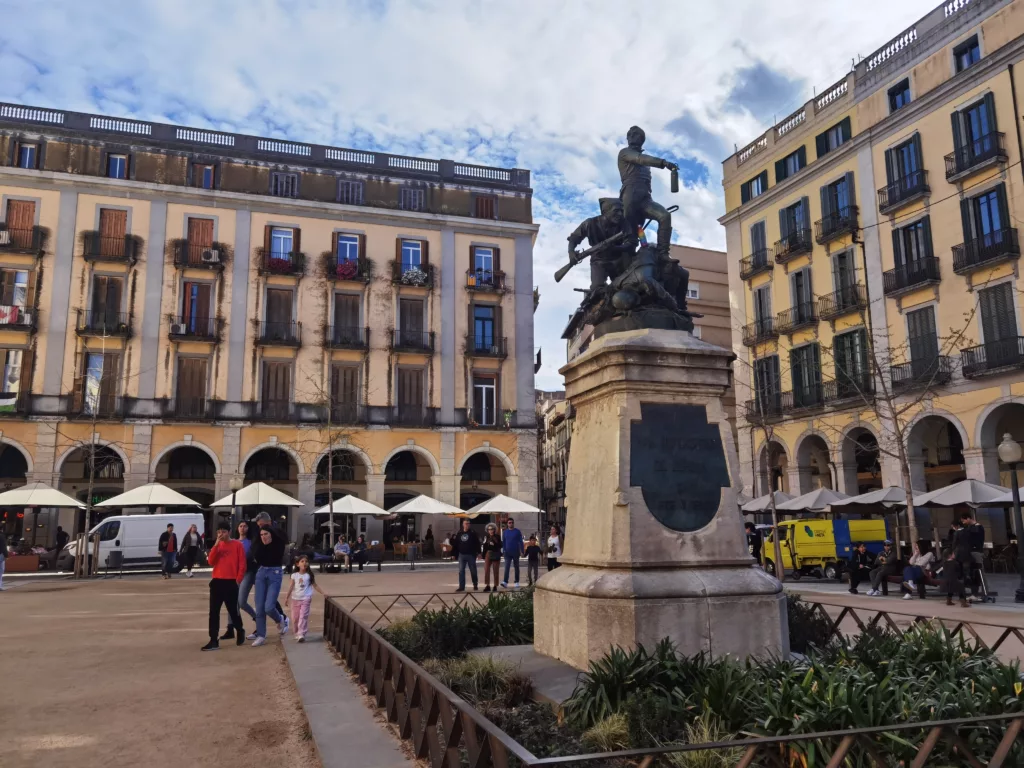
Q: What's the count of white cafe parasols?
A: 11